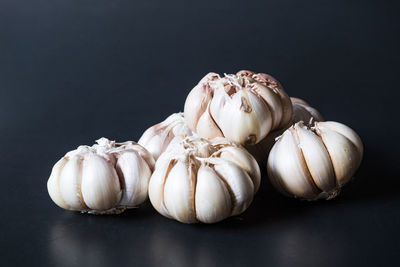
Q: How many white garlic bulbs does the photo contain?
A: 6